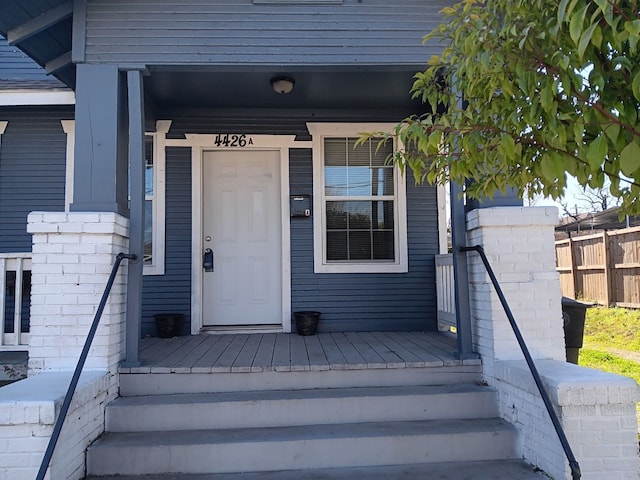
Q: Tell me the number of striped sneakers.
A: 0